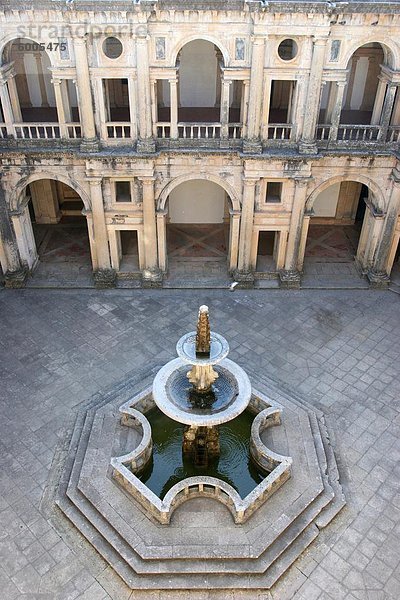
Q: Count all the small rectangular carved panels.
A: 4